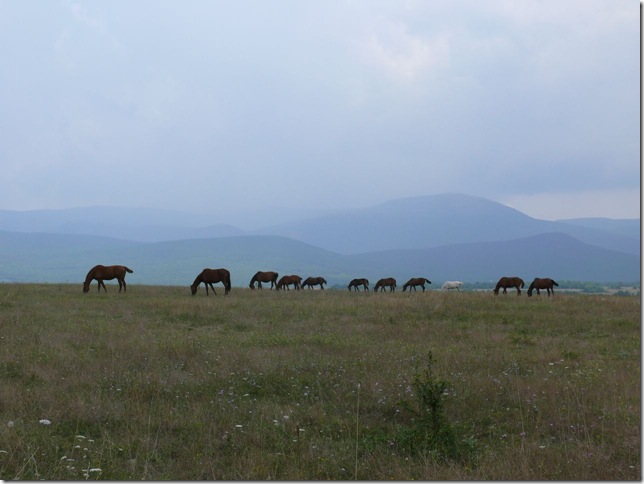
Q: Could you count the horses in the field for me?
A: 11